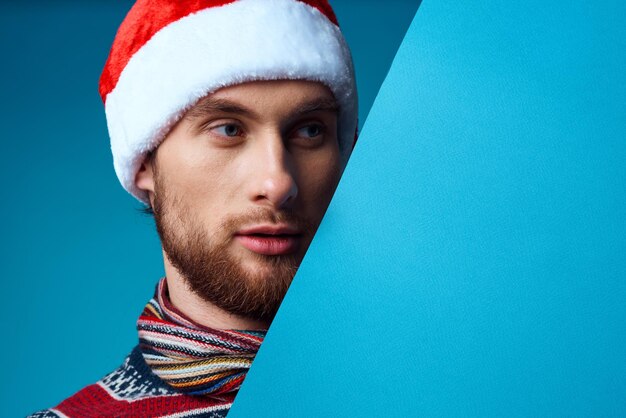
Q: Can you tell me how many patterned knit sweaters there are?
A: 1